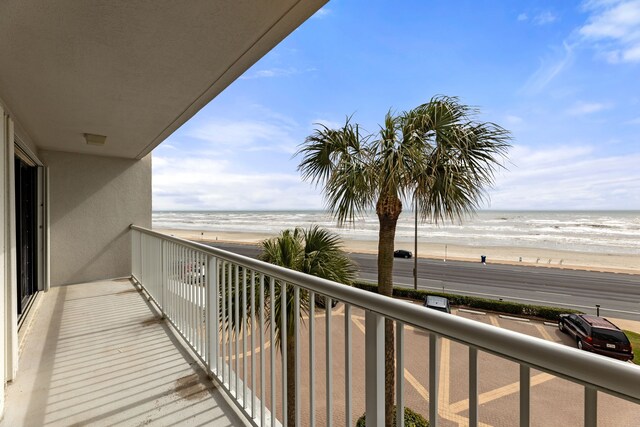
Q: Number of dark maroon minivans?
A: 1